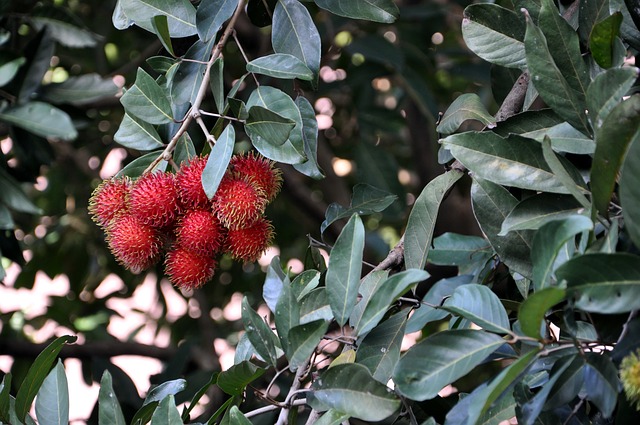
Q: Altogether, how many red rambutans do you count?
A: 9